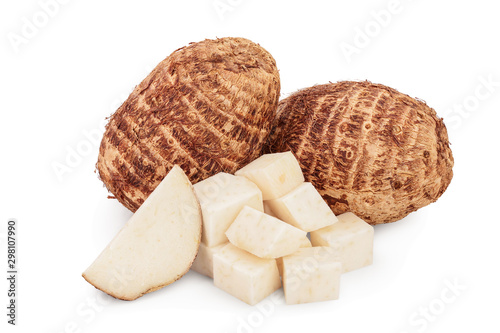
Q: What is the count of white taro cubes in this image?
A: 8